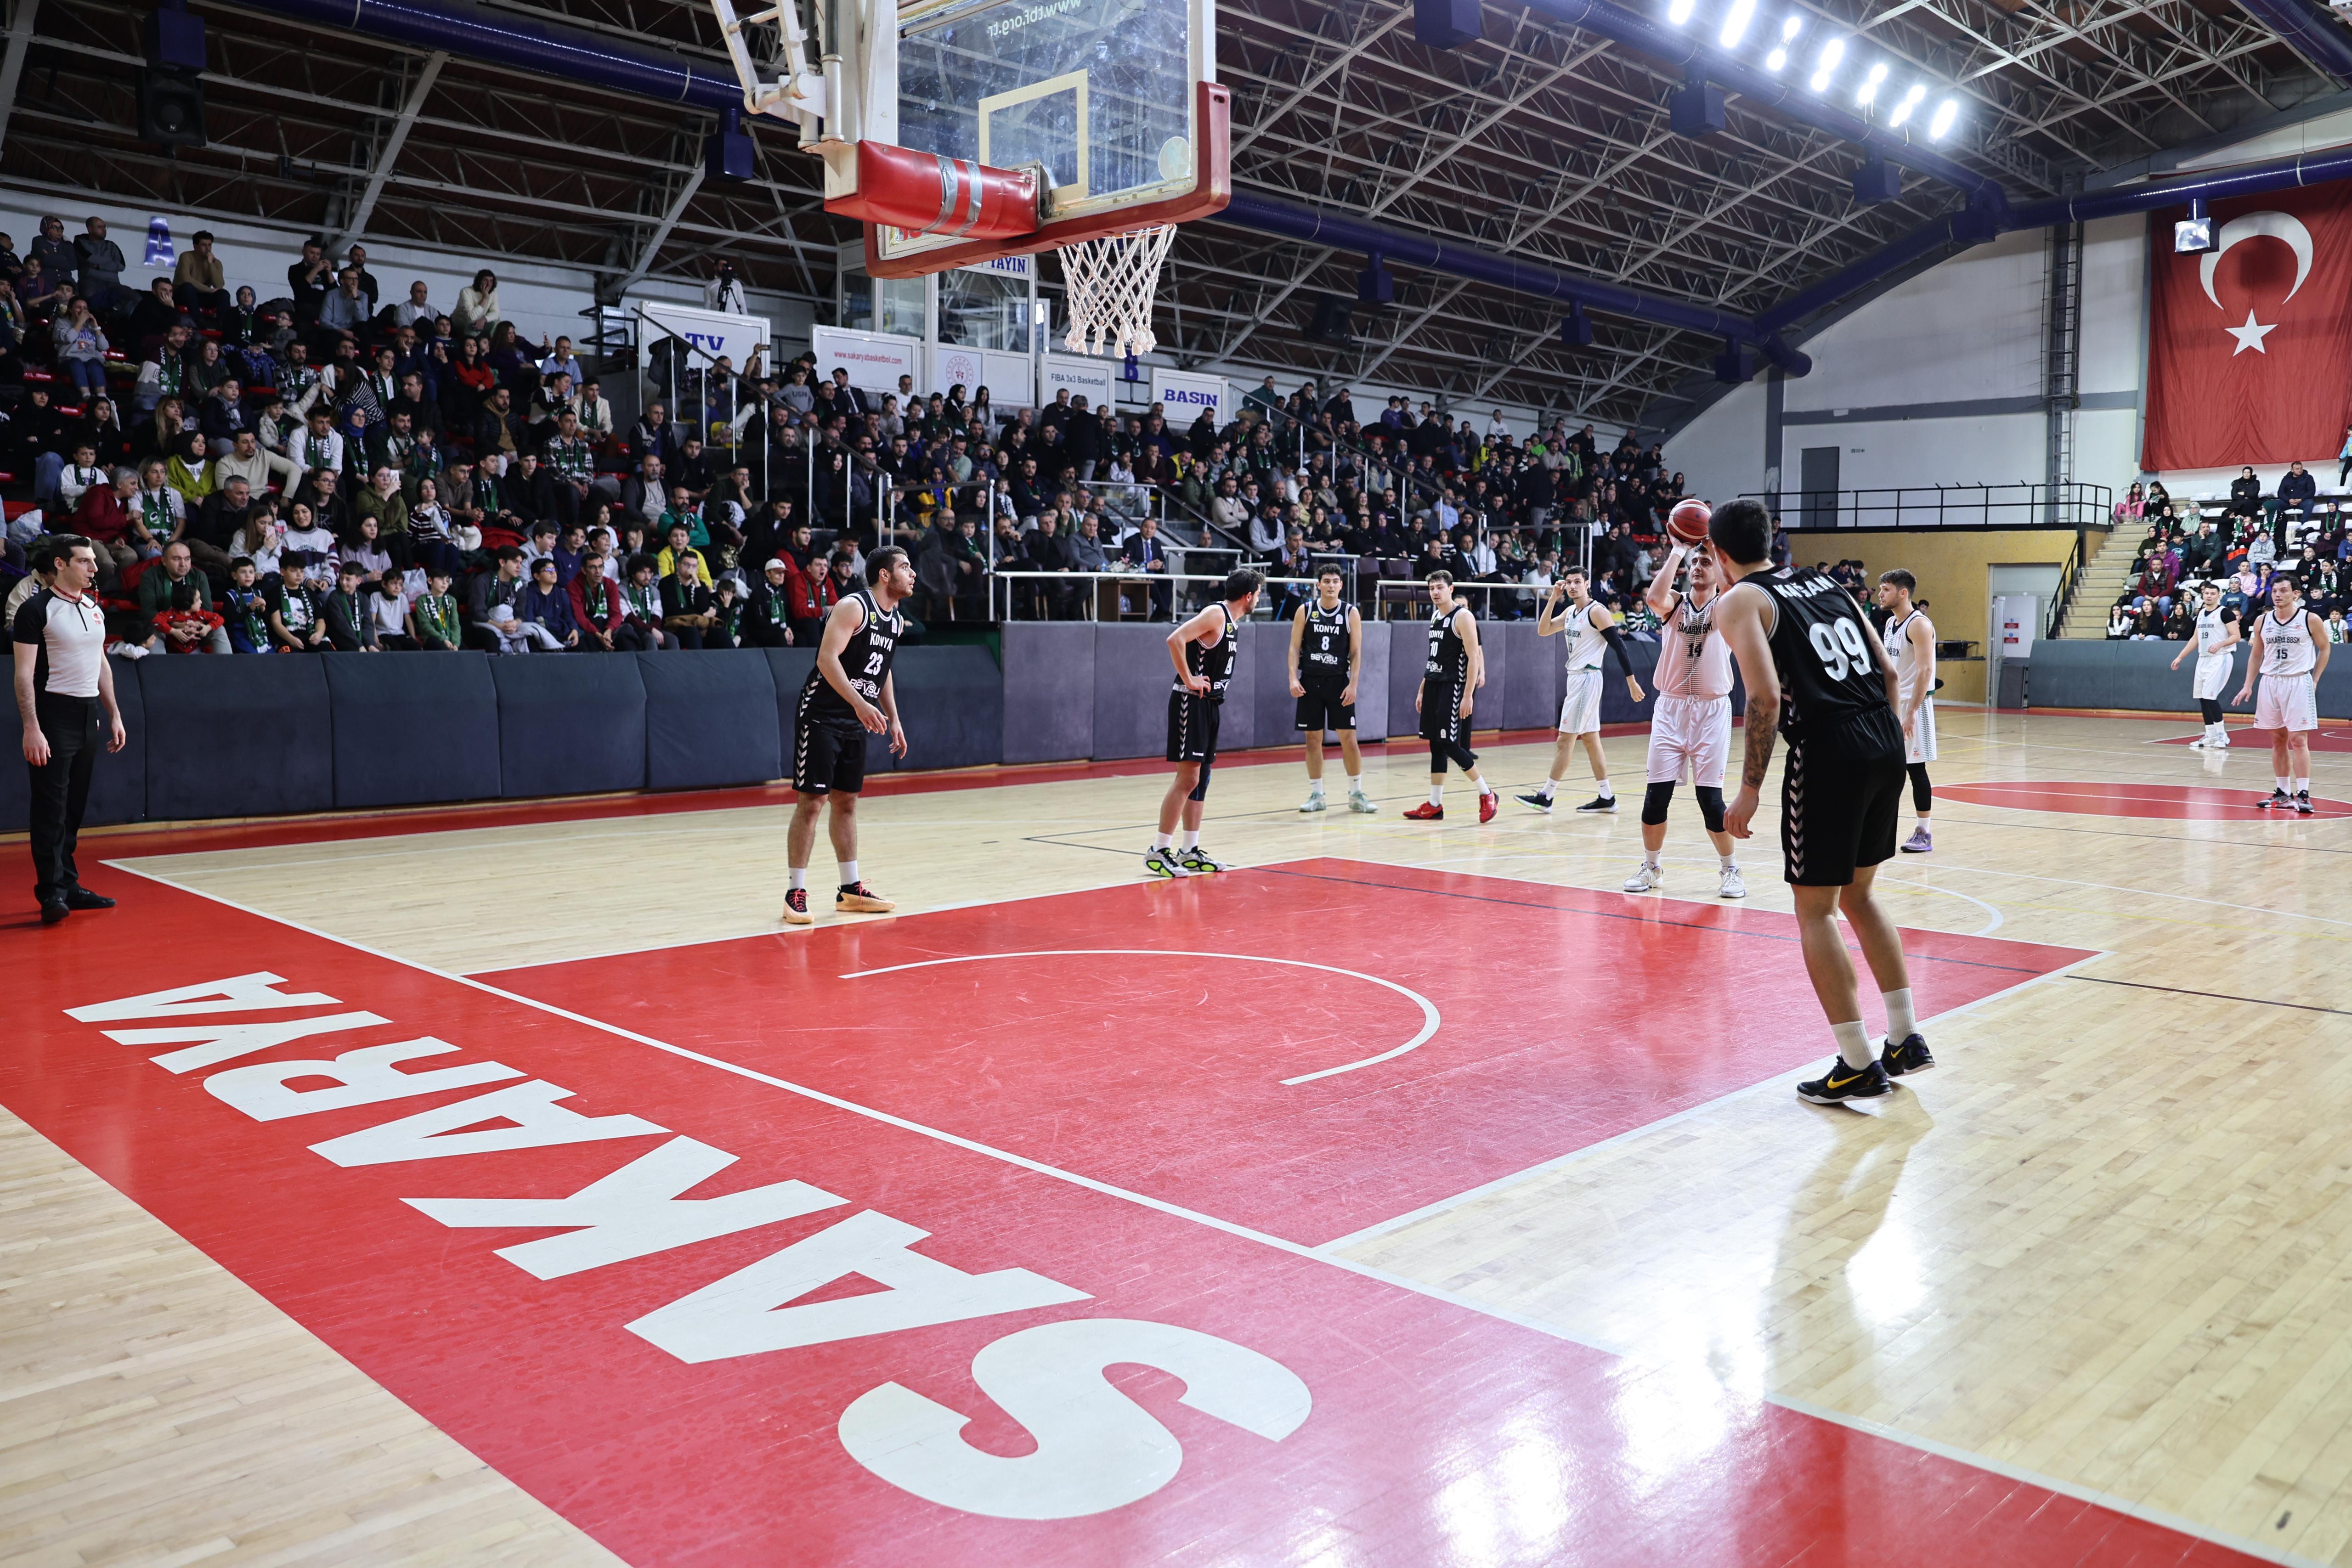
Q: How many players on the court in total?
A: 10